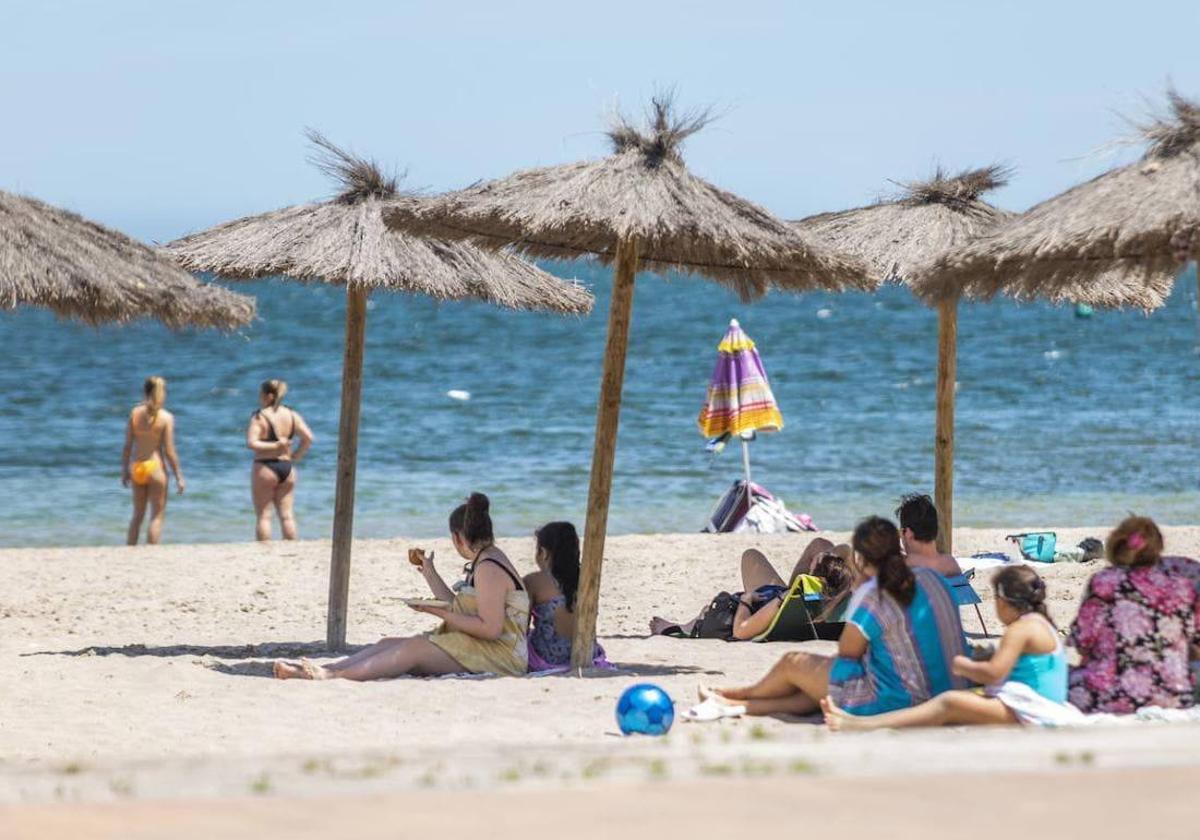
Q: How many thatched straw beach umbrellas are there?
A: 5